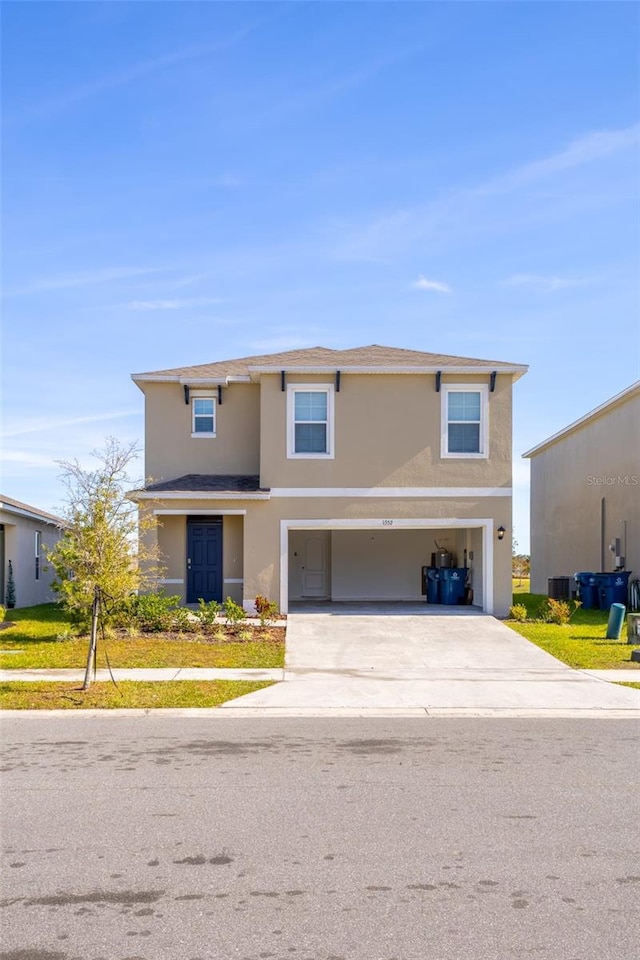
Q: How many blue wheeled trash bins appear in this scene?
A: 4